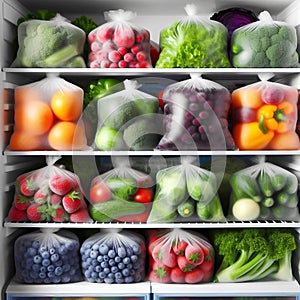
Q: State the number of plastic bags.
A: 15